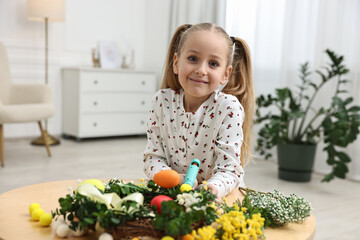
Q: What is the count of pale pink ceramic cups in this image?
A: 0